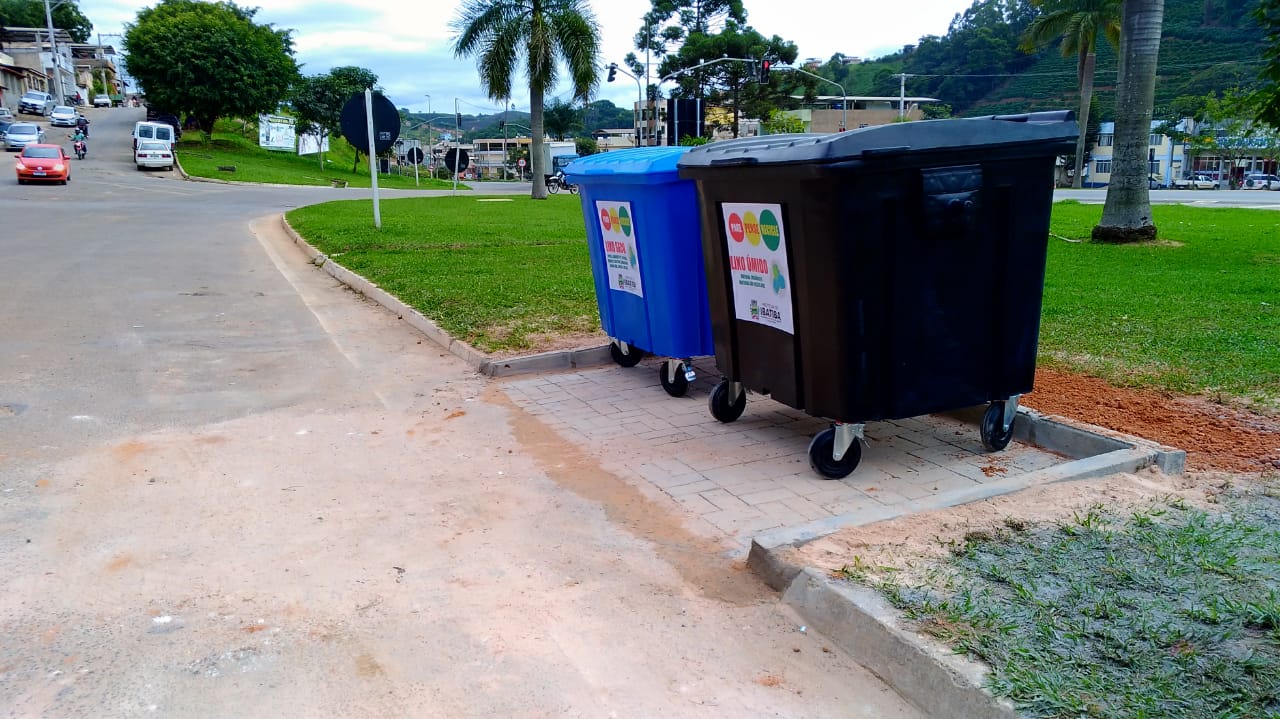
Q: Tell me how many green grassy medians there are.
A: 2